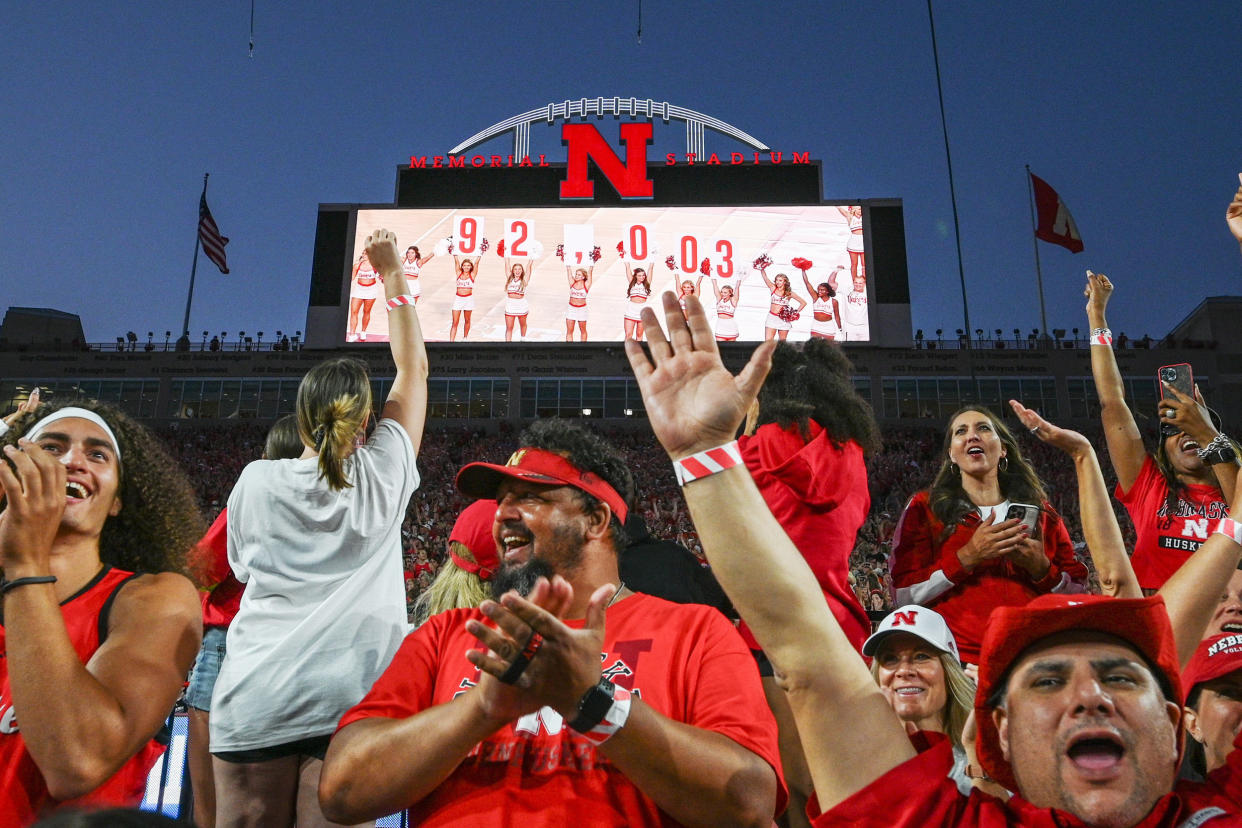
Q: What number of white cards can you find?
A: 6